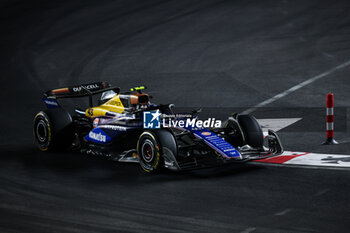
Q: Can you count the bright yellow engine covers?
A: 1